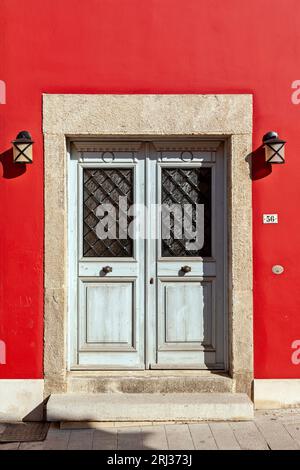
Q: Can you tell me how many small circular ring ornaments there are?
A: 2